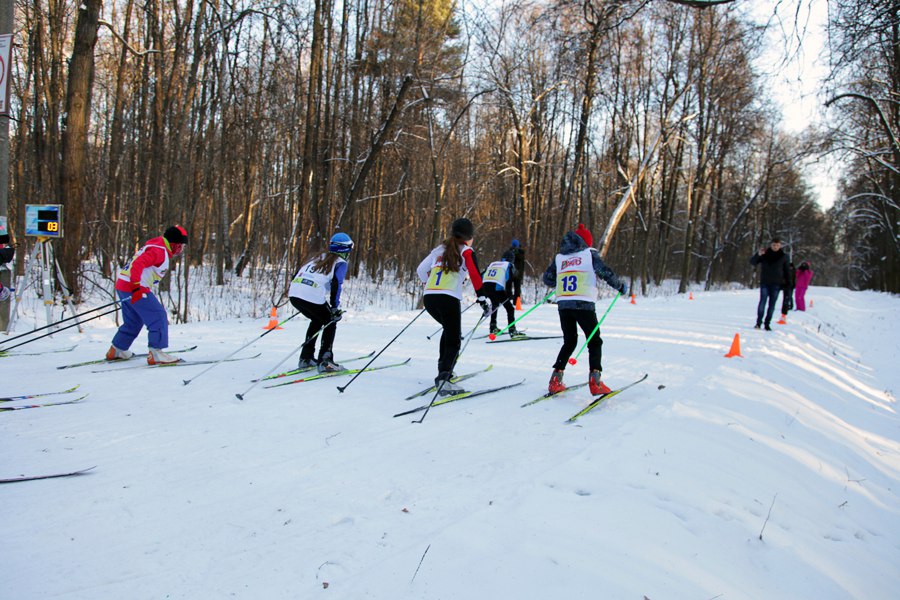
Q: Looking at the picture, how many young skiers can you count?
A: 5